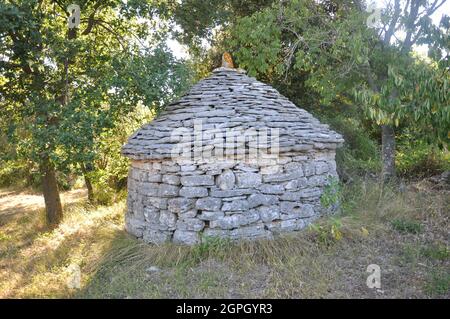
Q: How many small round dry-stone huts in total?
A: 1